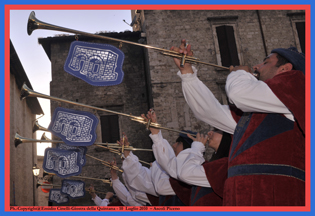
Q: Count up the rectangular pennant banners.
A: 6